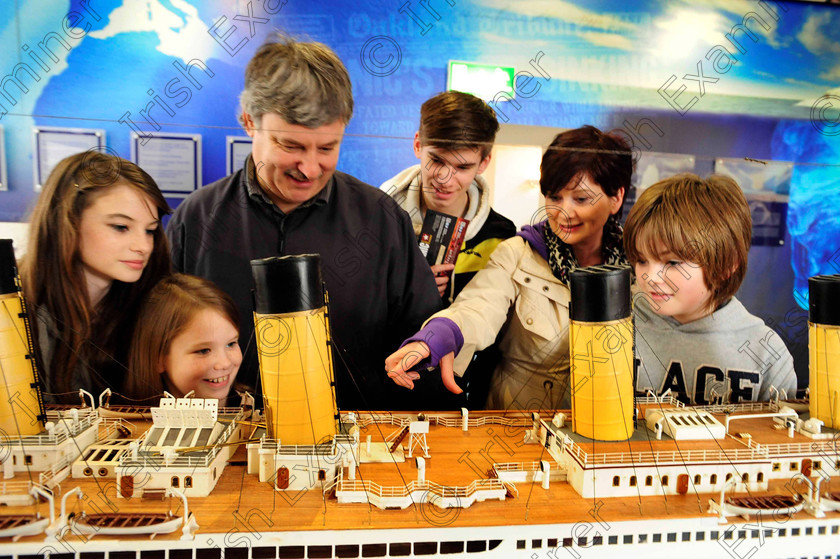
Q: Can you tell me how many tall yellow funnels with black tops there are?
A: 4